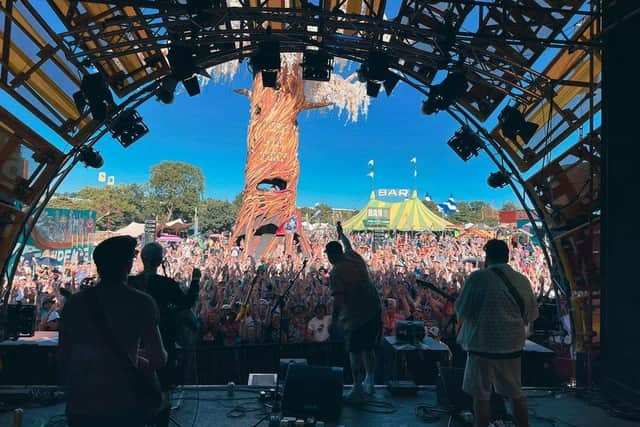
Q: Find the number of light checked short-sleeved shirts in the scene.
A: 1